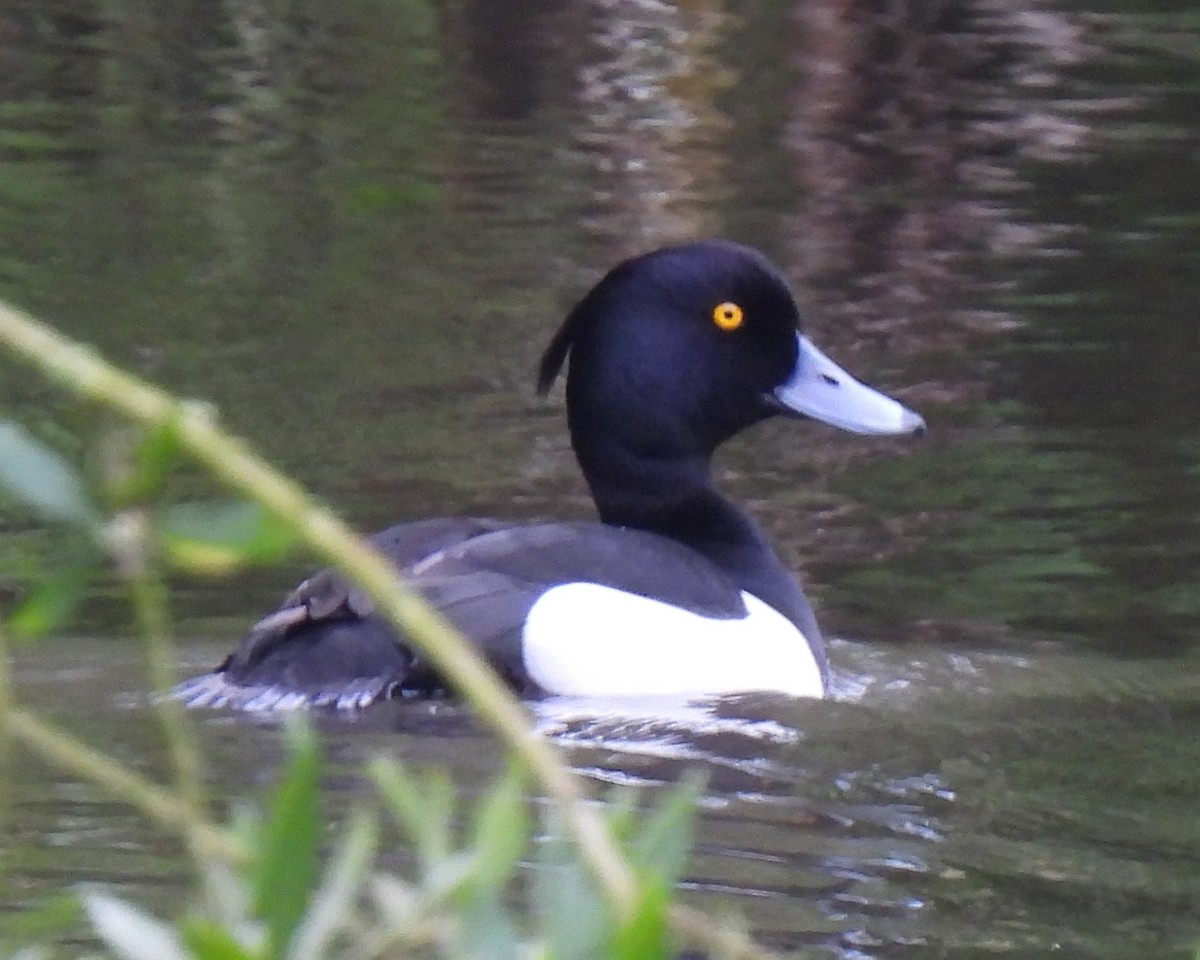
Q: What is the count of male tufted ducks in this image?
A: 1